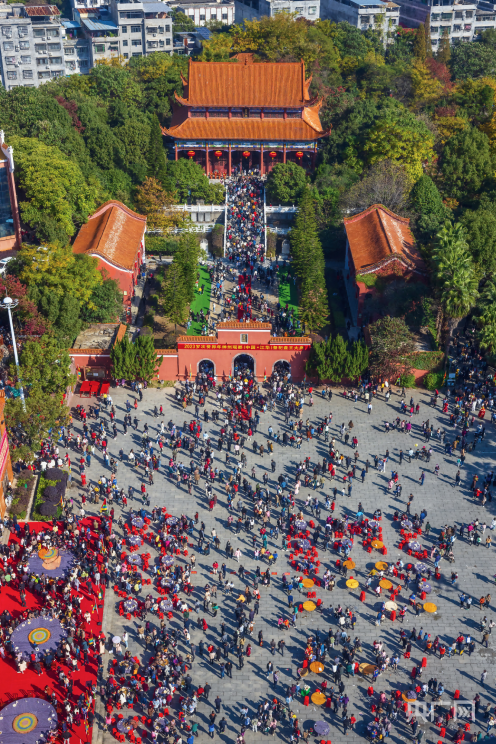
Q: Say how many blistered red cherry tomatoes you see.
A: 0